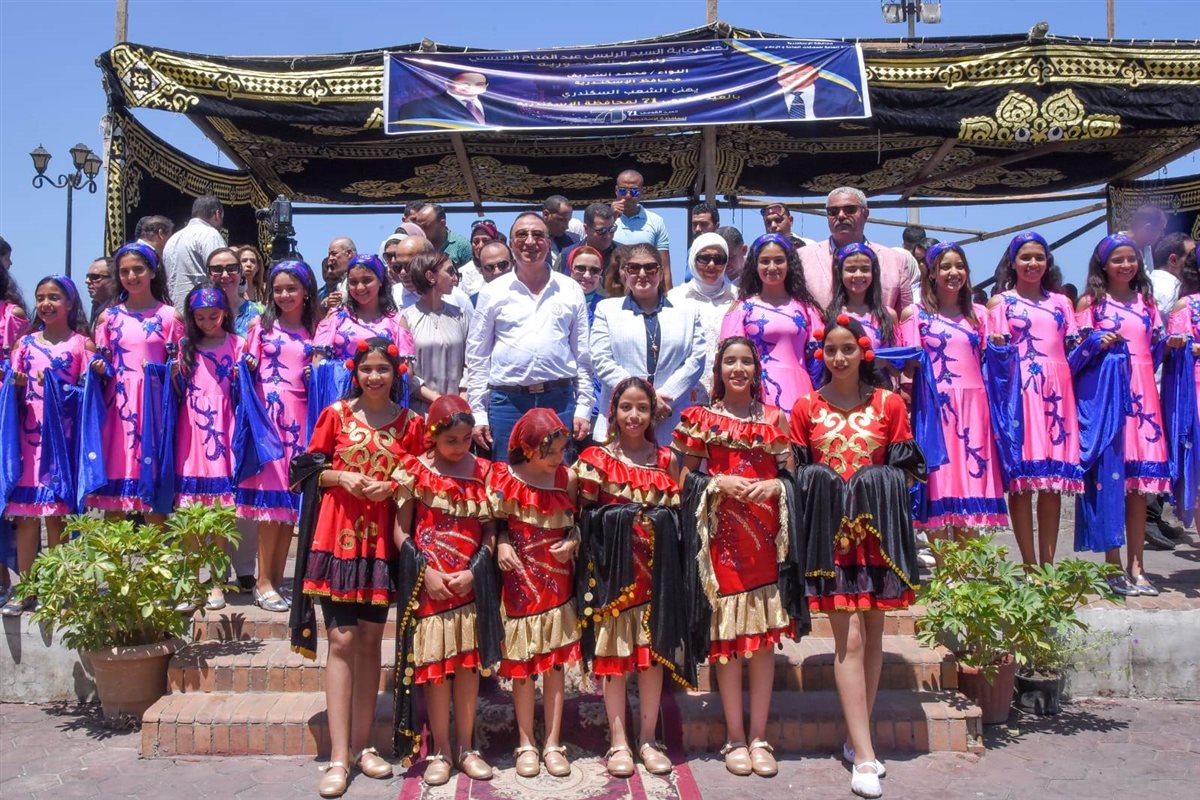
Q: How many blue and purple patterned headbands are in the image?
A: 10